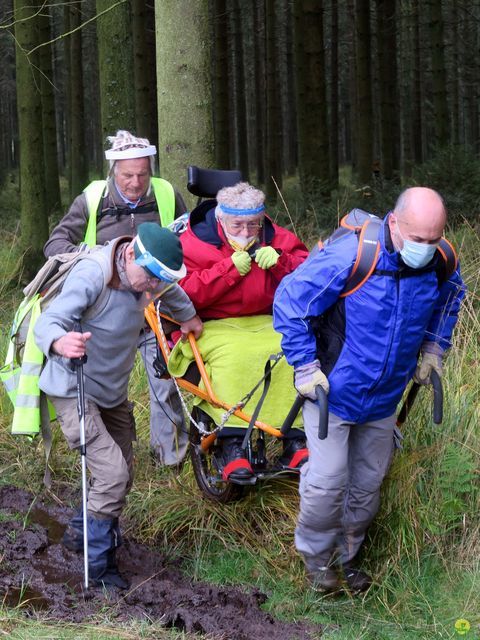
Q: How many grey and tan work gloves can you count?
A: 2